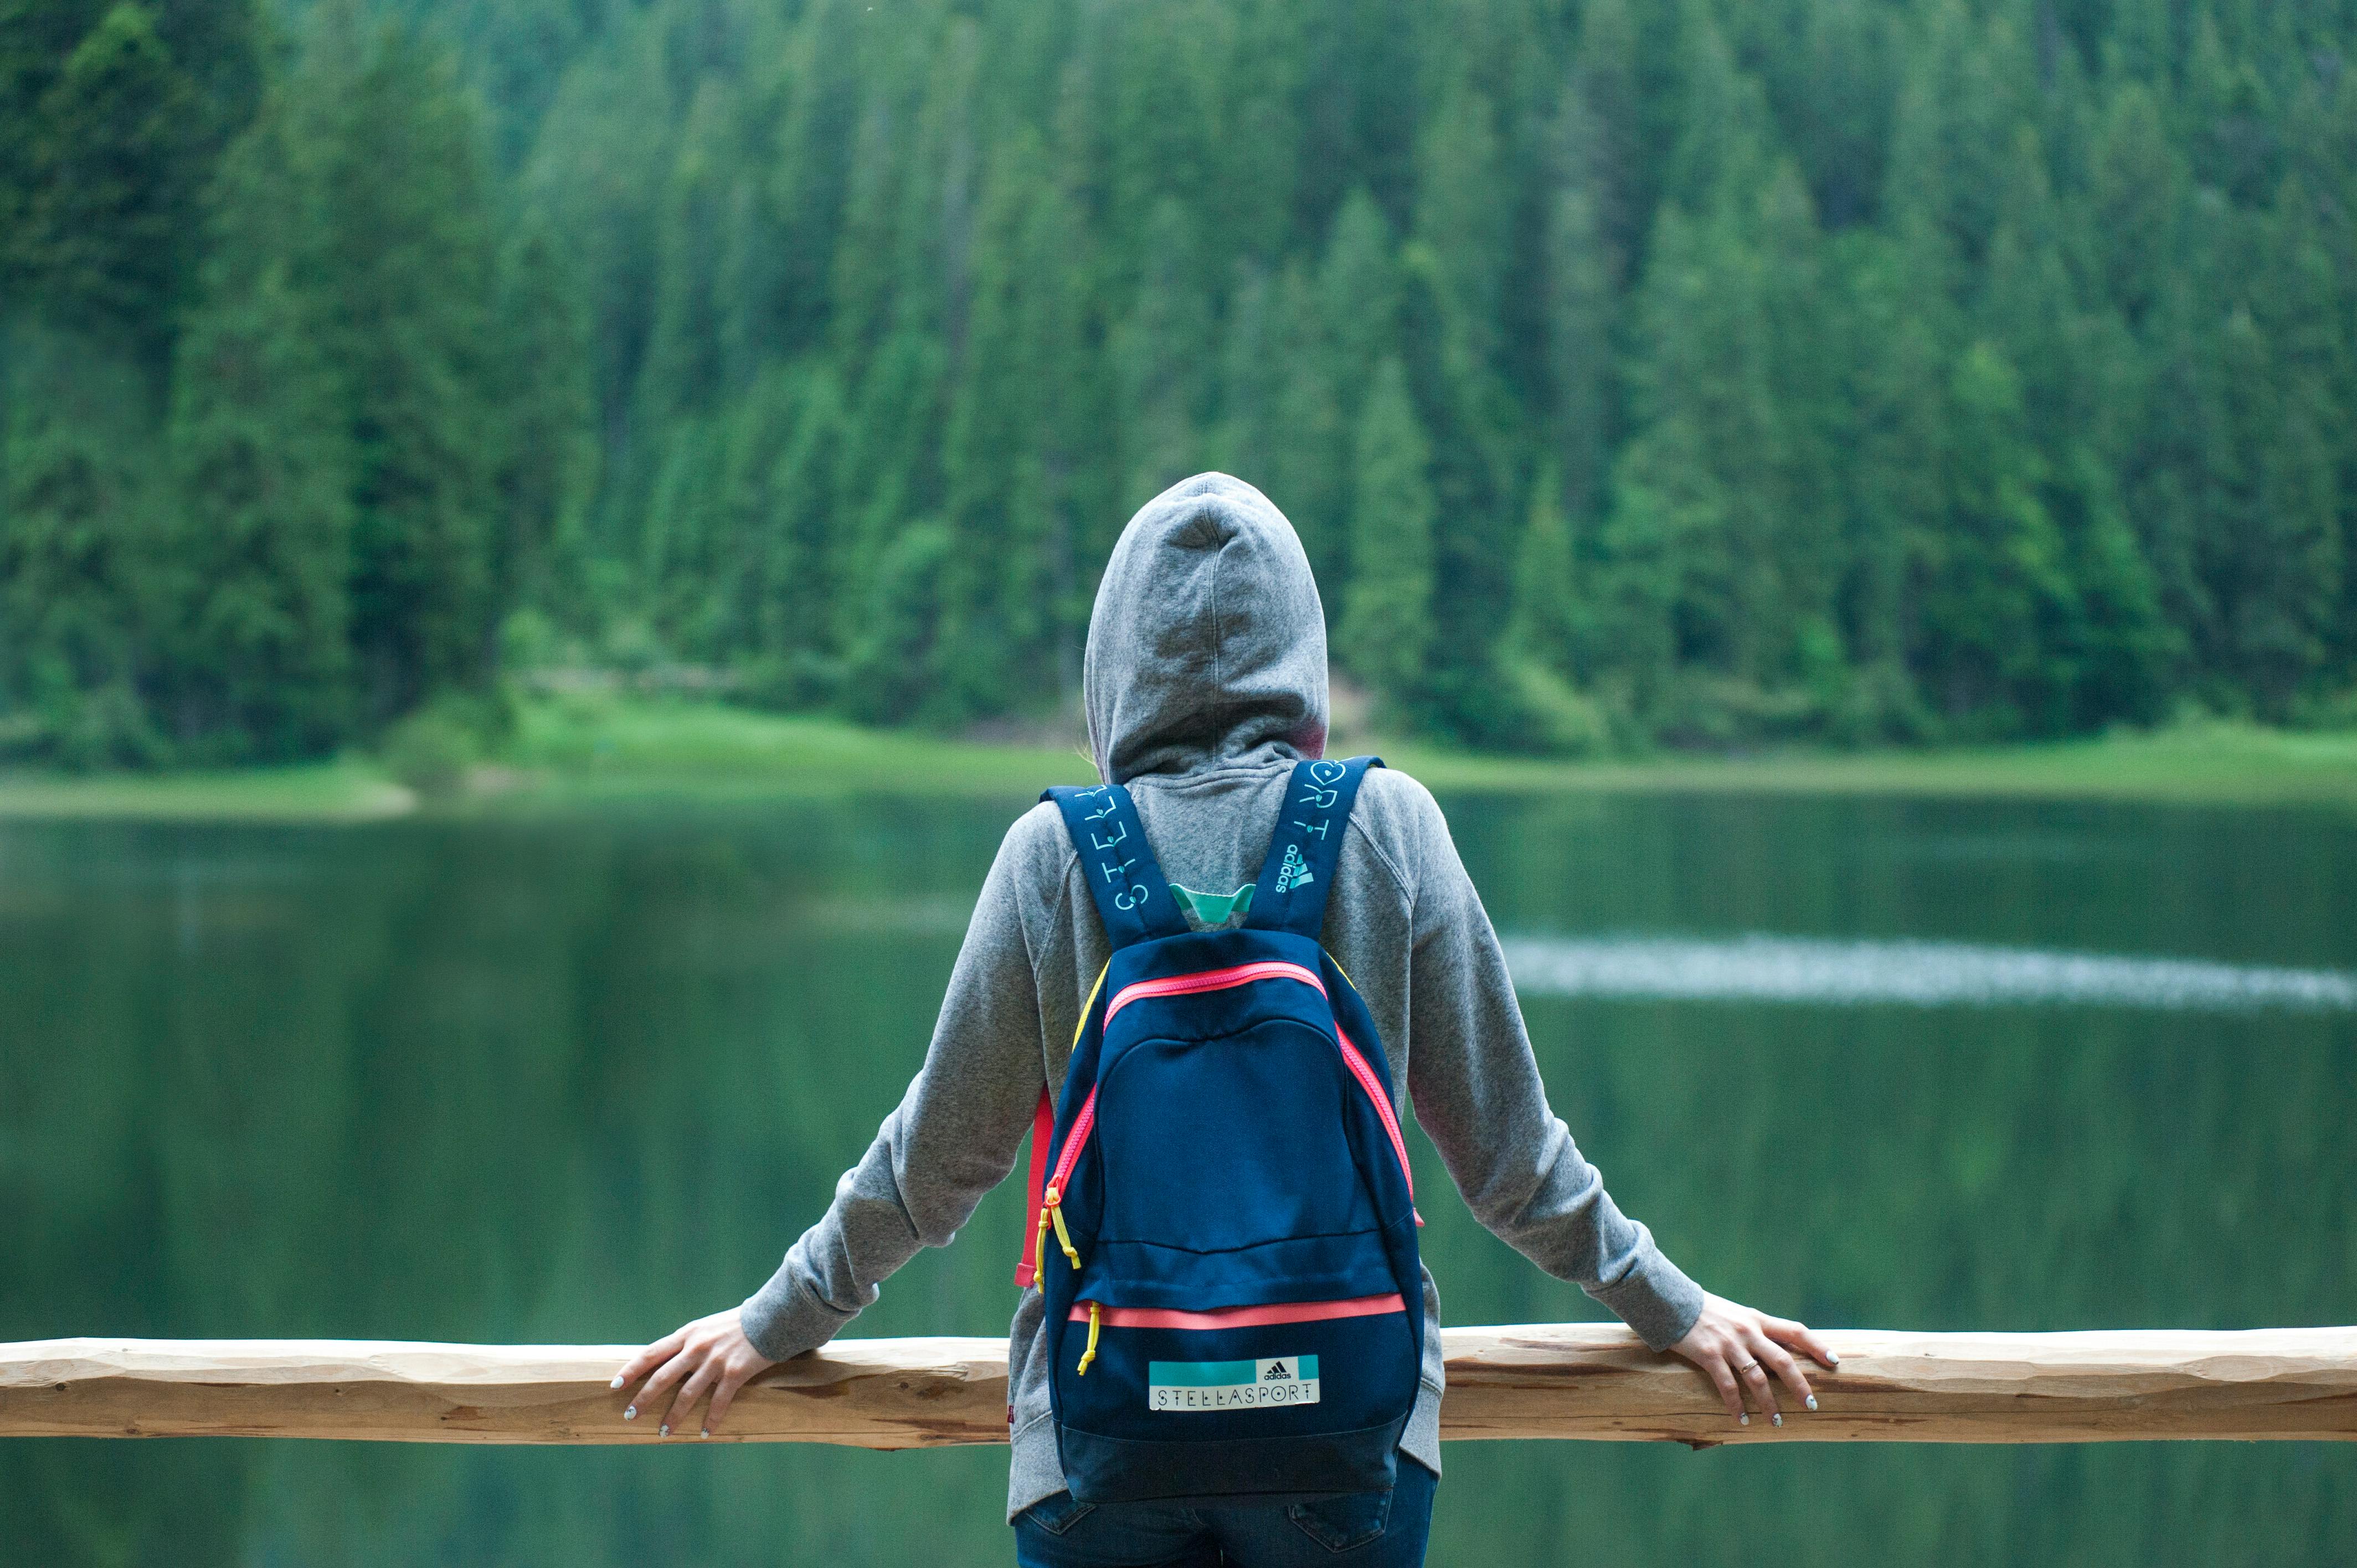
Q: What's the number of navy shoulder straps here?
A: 2